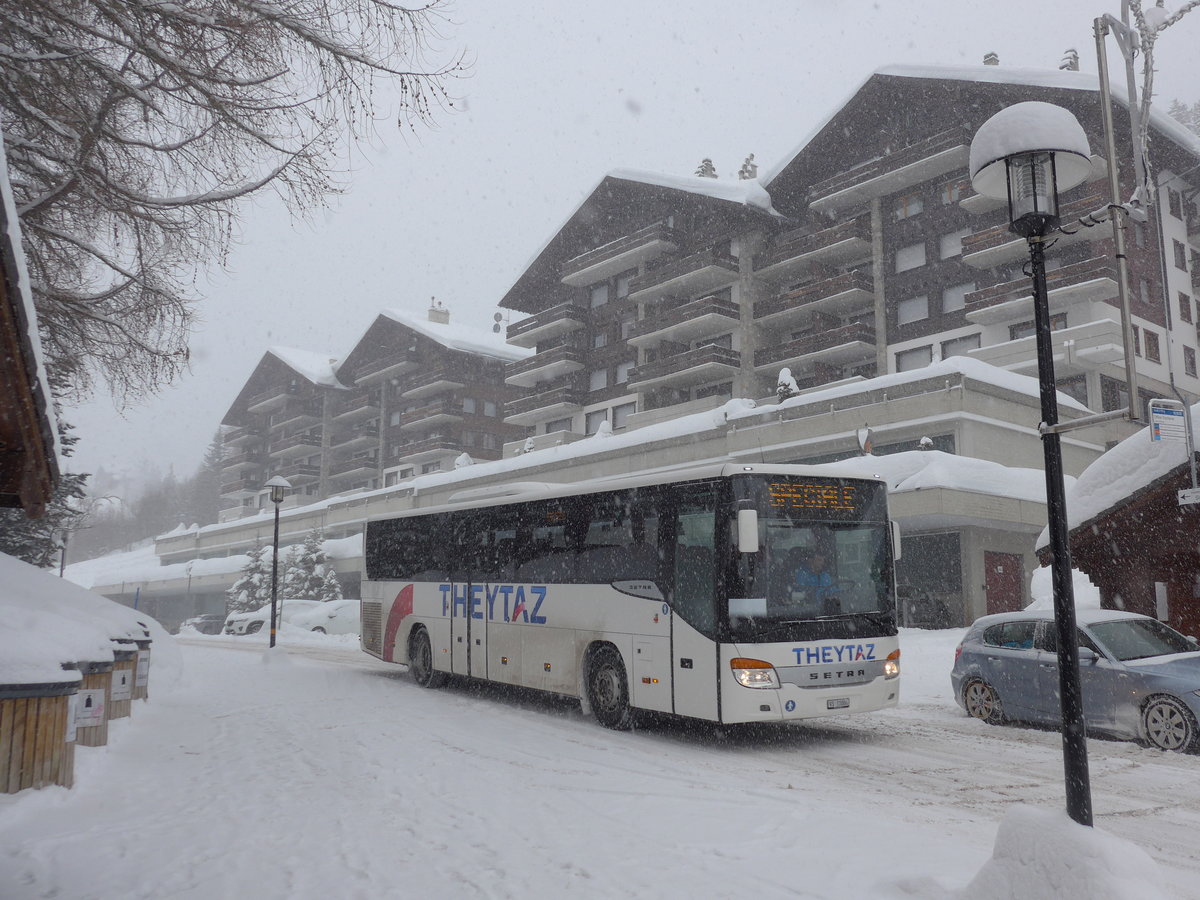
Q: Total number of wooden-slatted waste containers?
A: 4